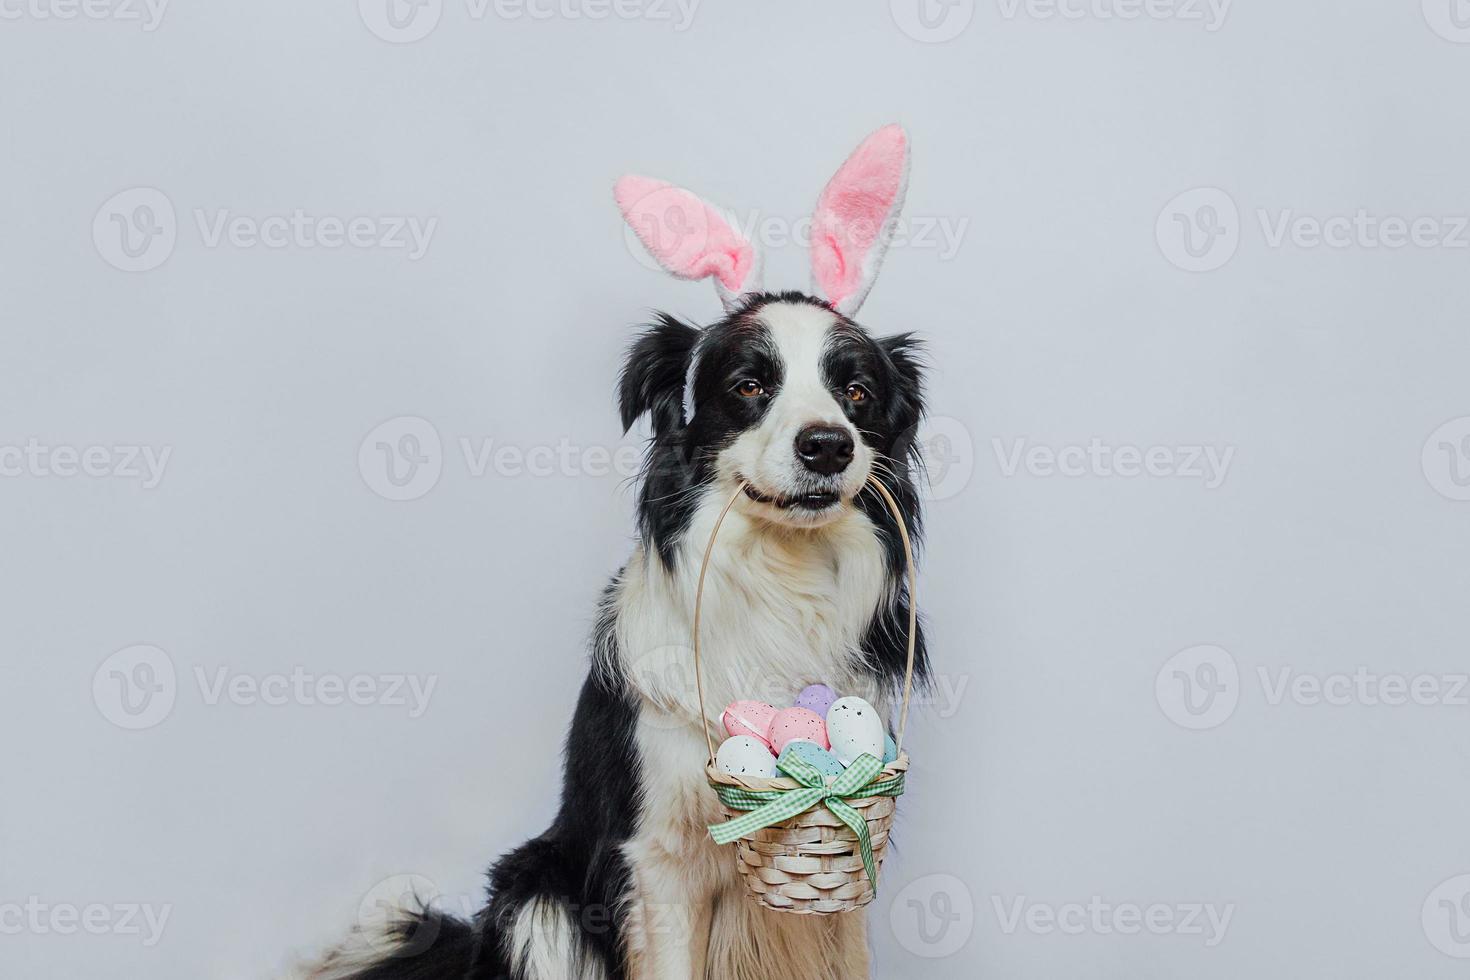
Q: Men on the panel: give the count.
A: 0